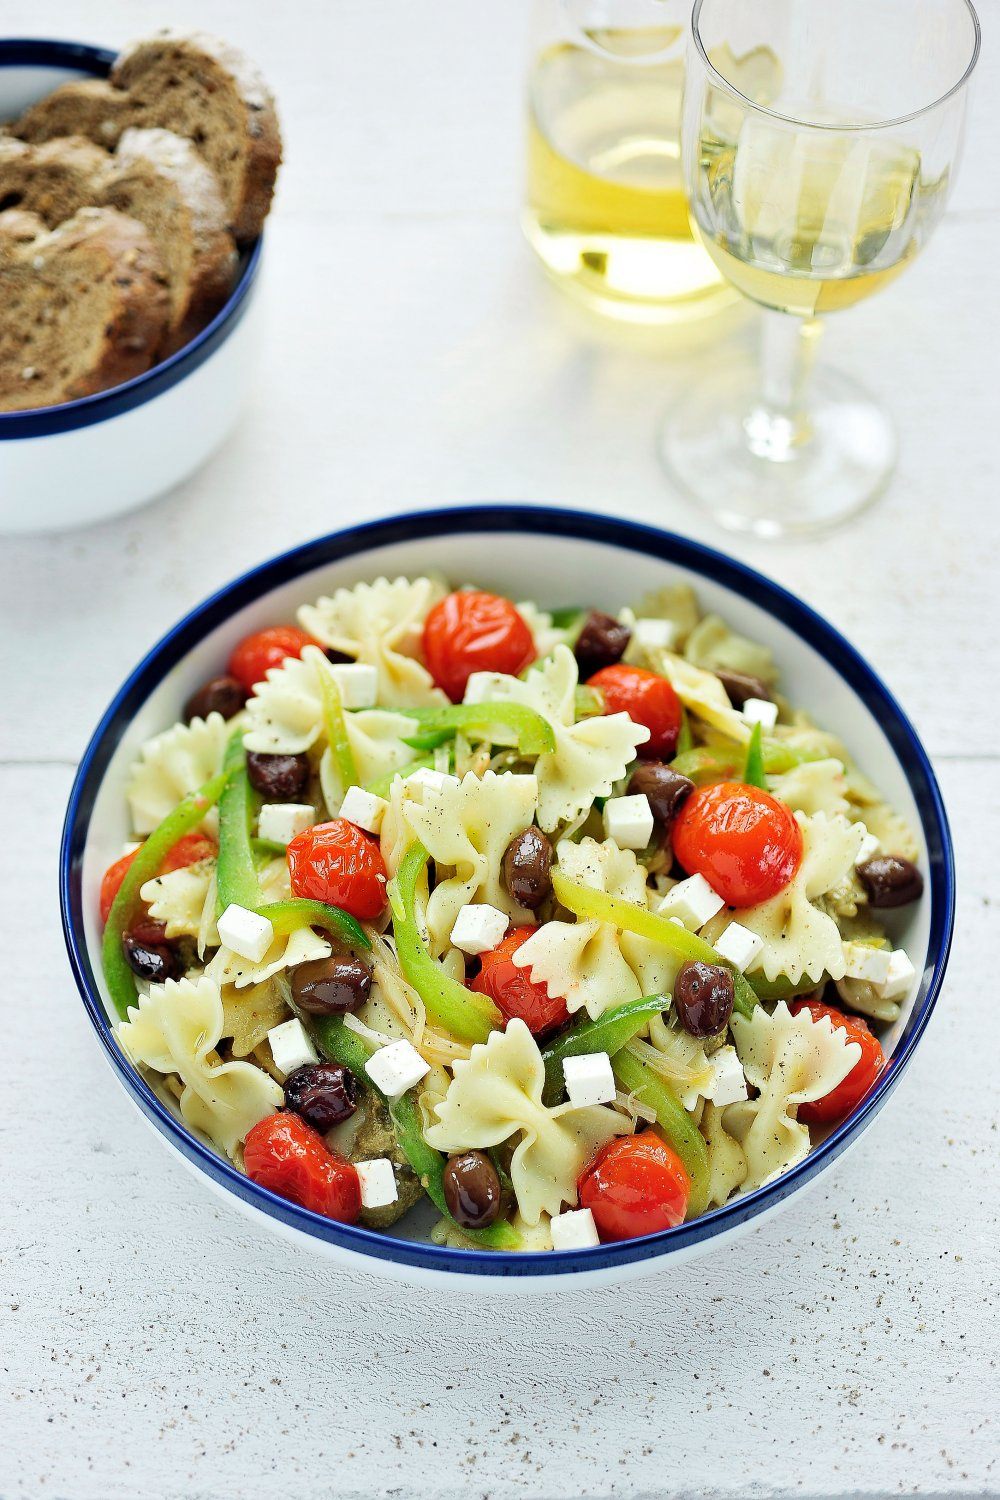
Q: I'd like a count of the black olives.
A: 12